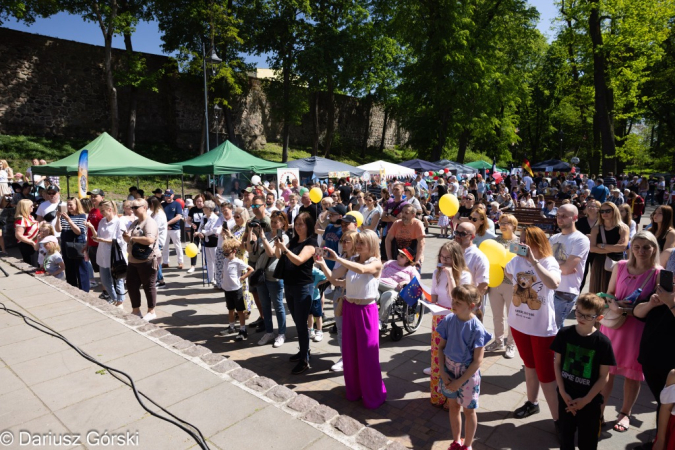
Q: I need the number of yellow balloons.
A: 7